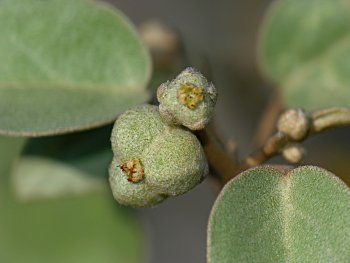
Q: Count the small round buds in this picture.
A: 2